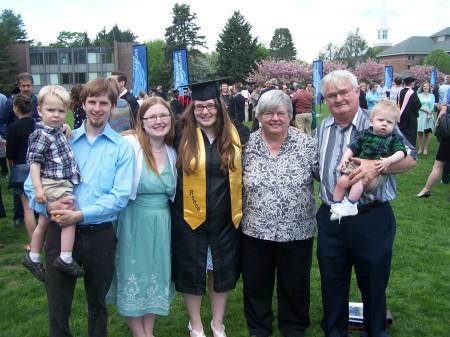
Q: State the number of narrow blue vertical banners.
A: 5